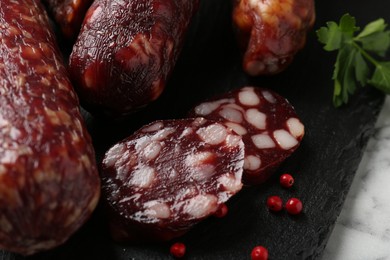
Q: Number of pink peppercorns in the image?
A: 6